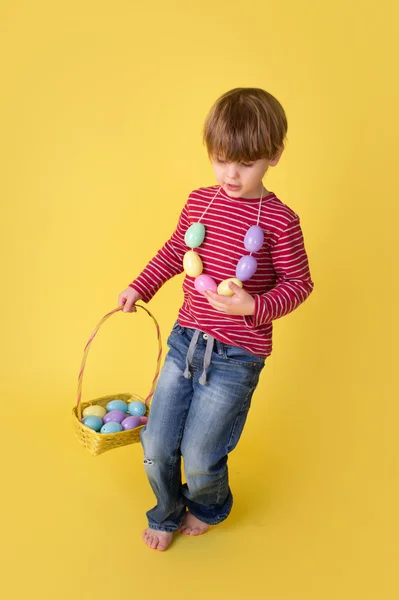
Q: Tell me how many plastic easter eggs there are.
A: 14